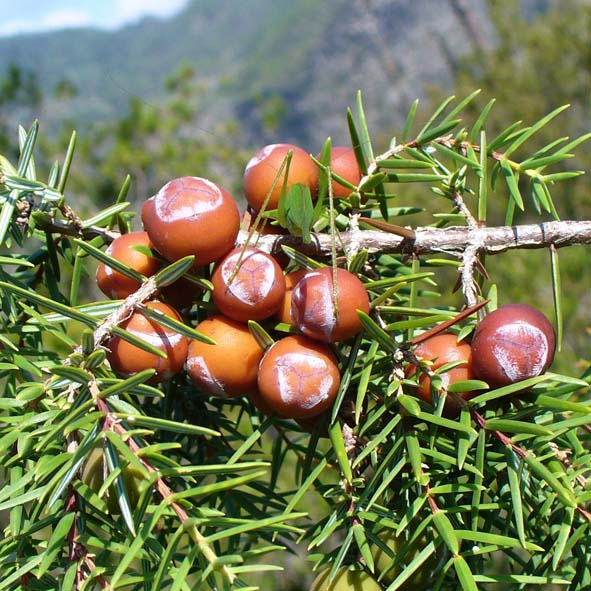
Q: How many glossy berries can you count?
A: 12